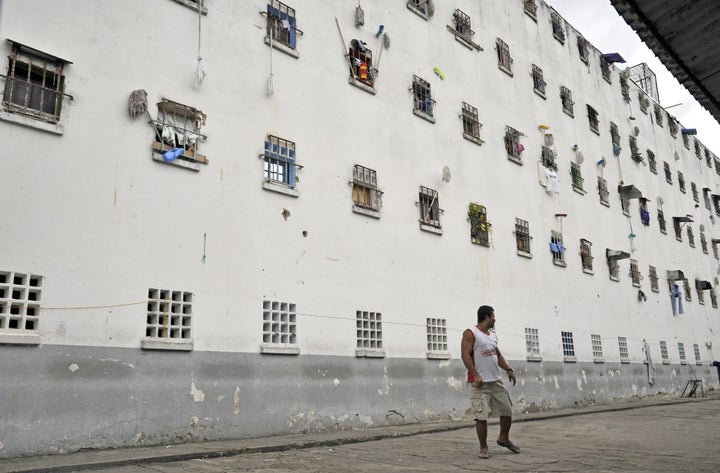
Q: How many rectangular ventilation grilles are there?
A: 12